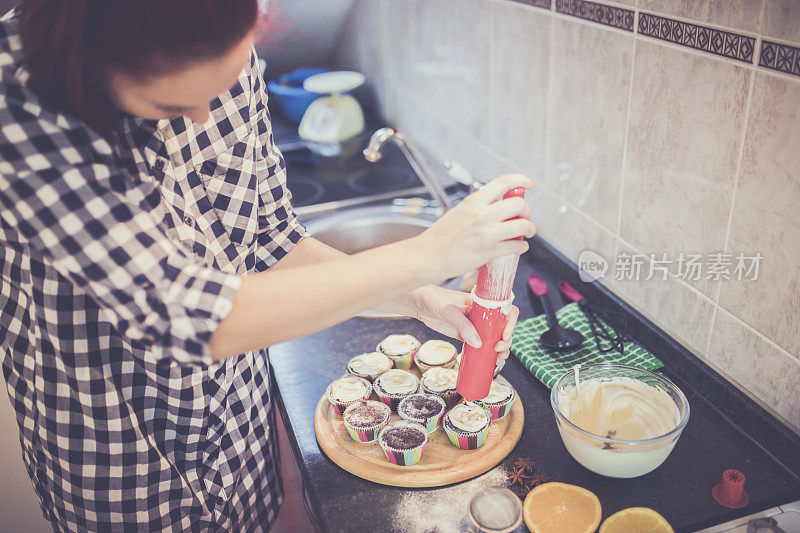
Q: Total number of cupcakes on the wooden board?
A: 12